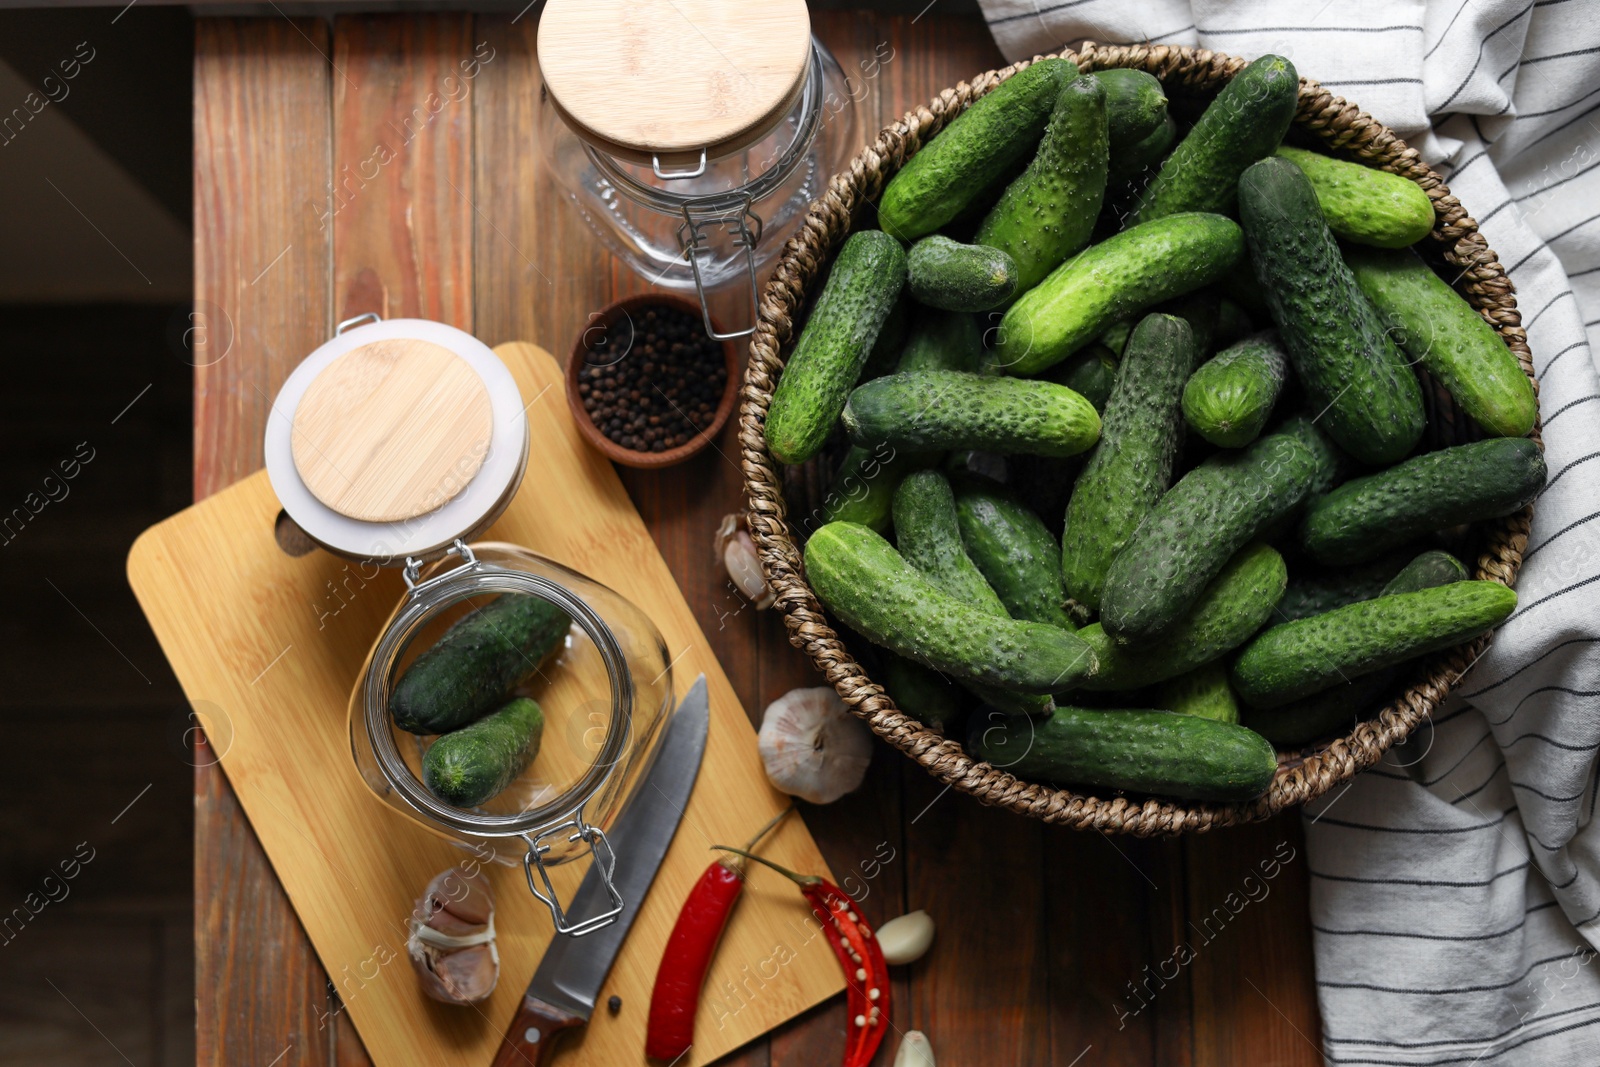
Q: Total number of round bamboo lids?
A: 2